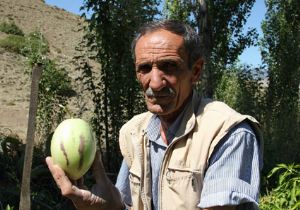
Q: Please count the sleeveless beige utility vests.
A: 1